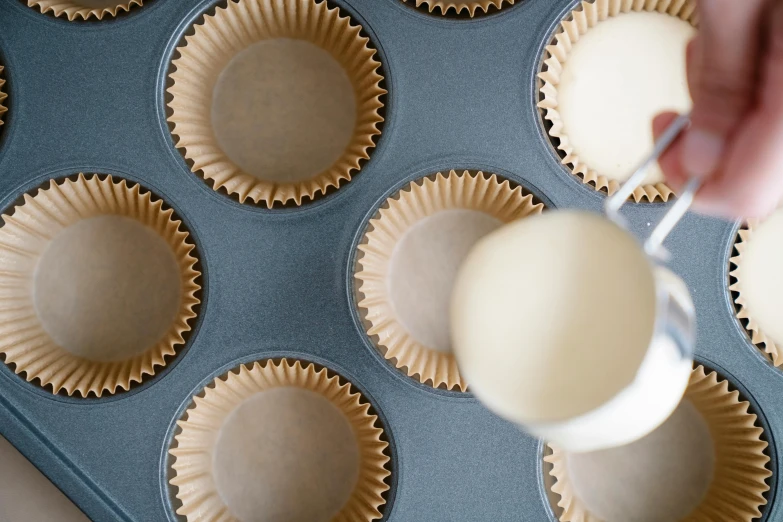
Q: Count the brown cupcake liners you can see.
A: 10